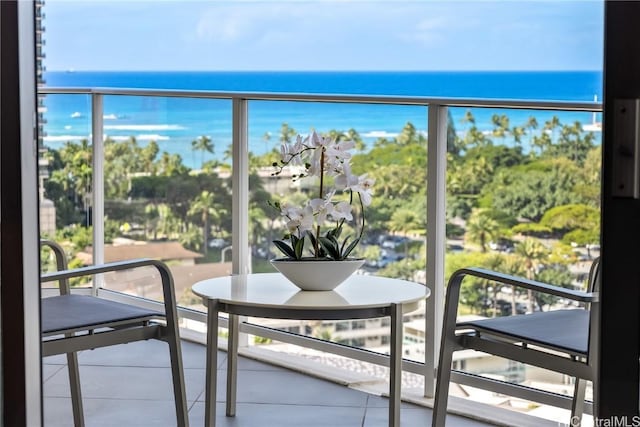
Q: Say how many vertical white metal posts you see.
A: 3